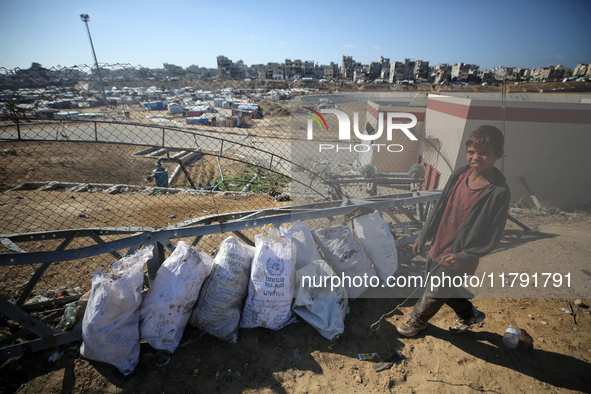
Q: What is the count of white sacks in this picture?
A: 8